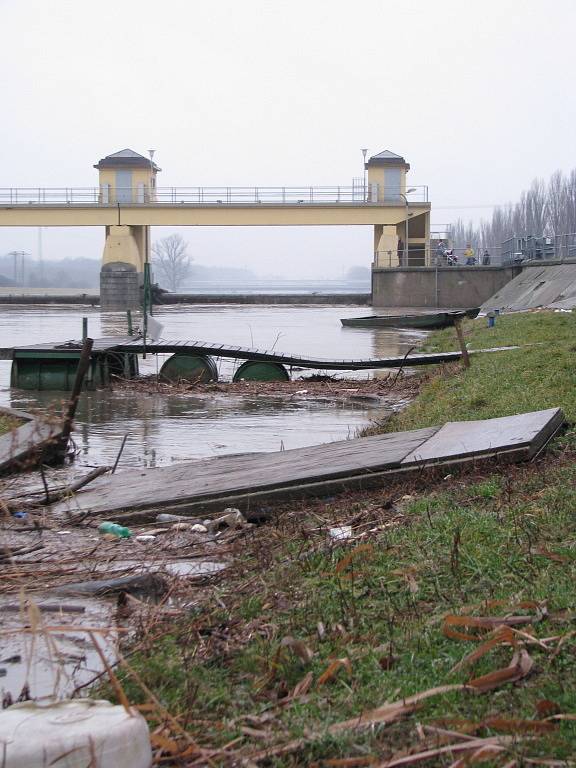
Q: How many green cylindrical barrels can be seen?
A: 3